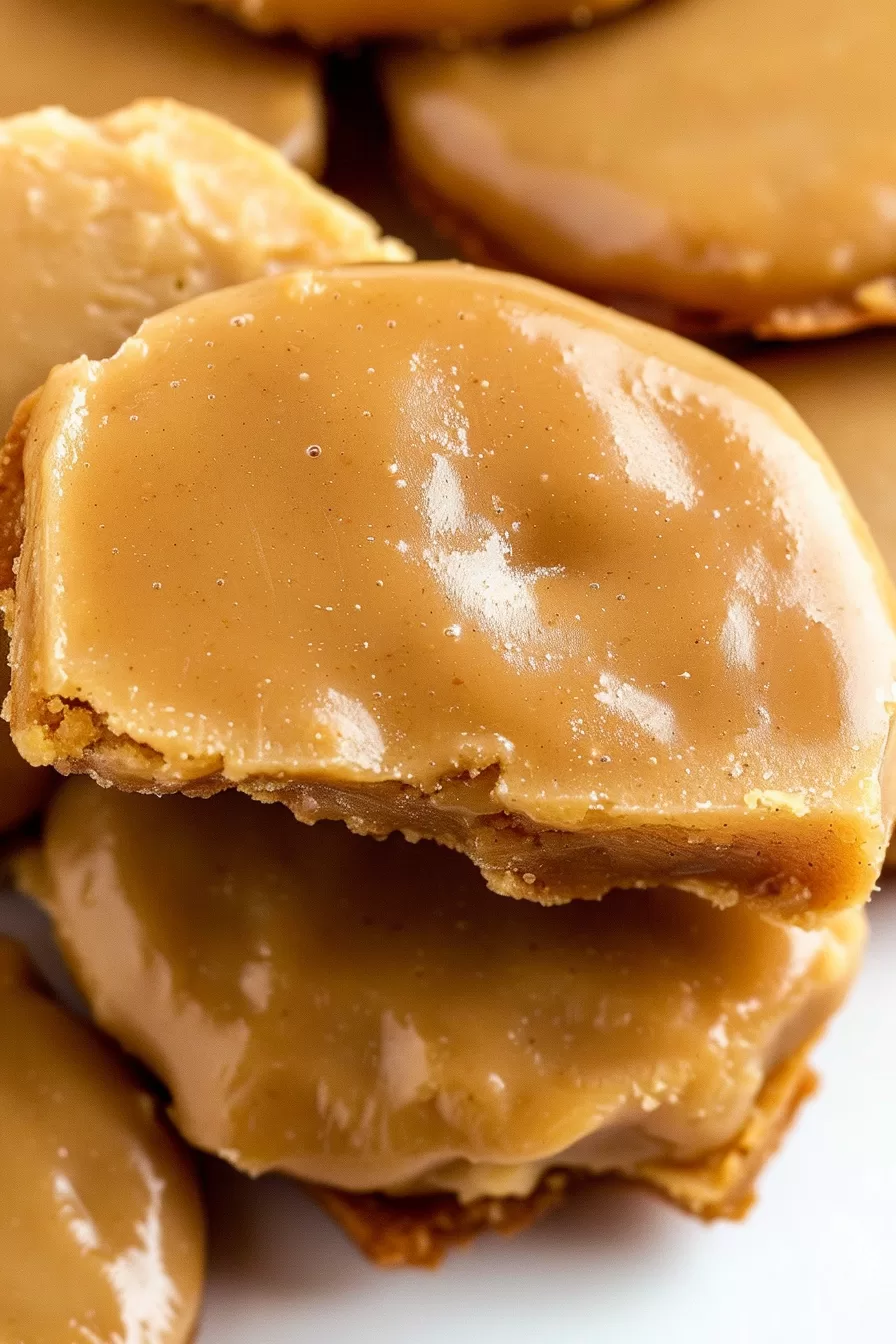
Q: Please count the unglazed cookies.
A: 0